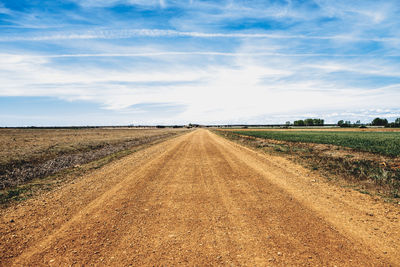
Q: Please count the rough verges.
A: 2